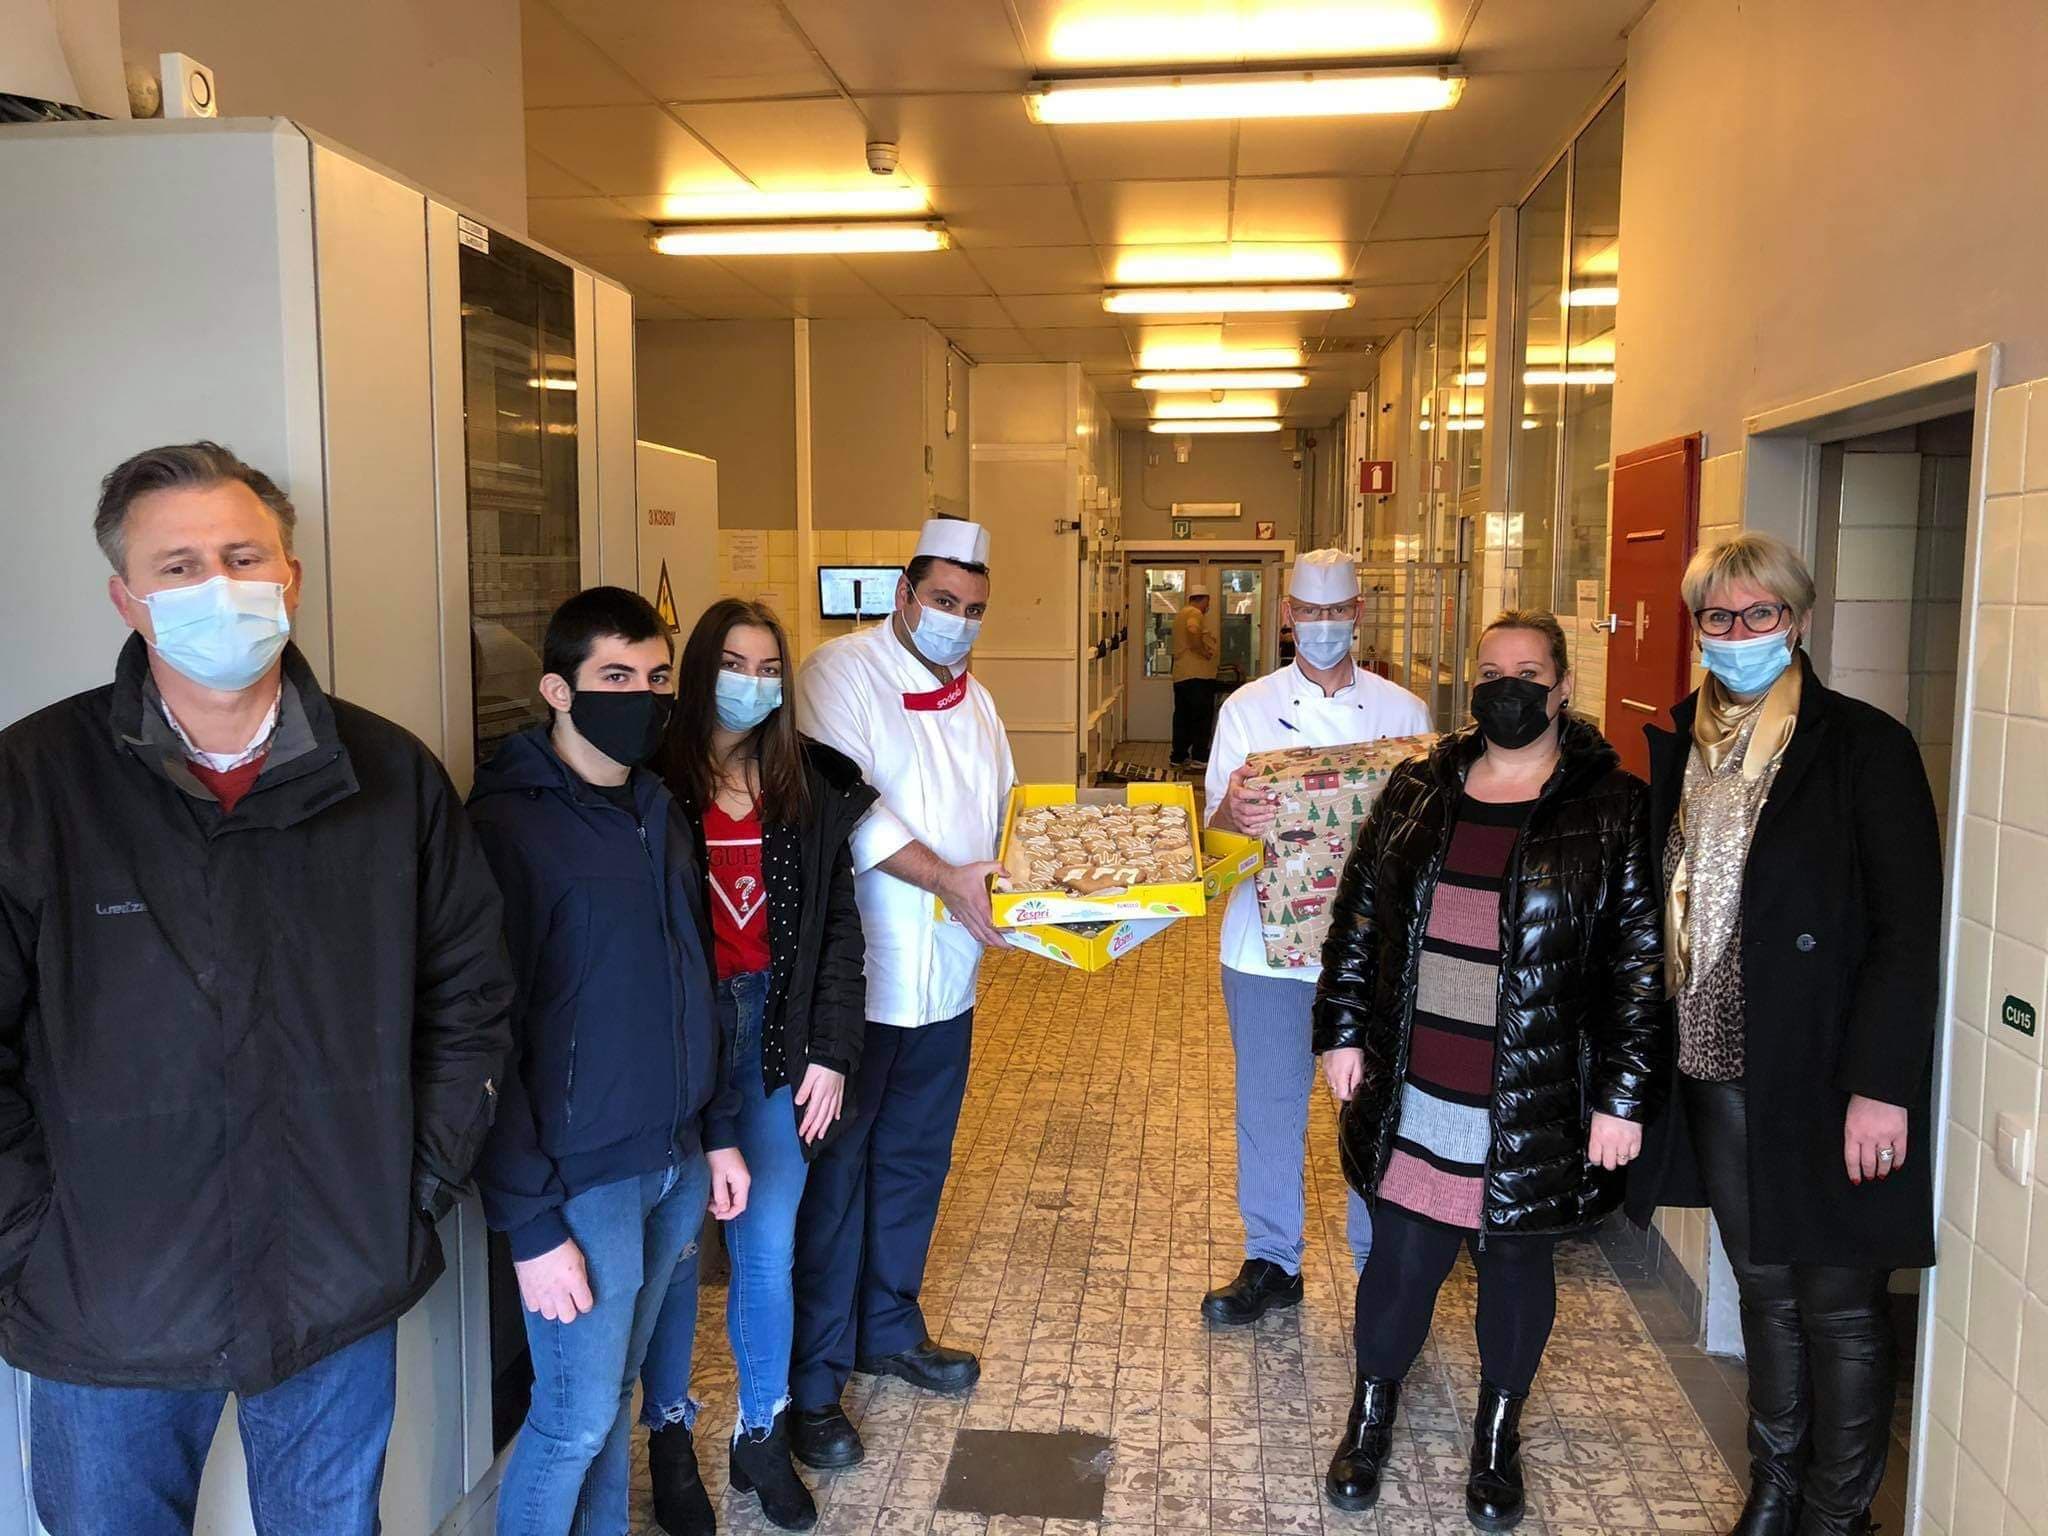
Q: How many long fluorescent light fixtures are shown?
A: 5